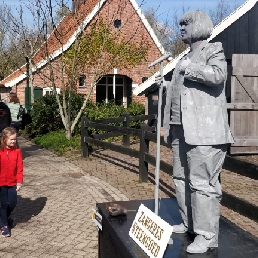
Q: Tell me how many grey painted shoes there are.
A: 2